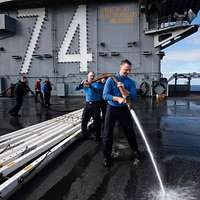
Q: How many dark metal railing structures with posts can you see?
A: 1